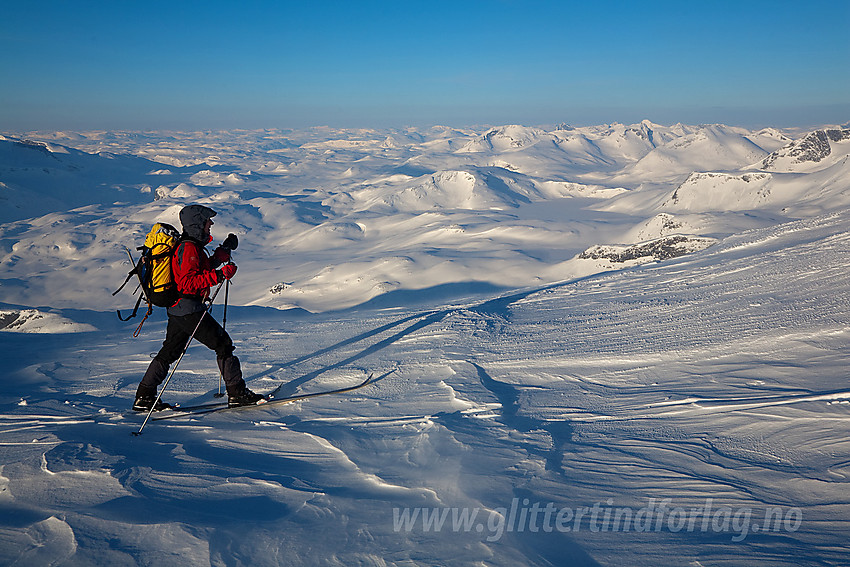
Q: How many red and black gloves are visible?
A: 2